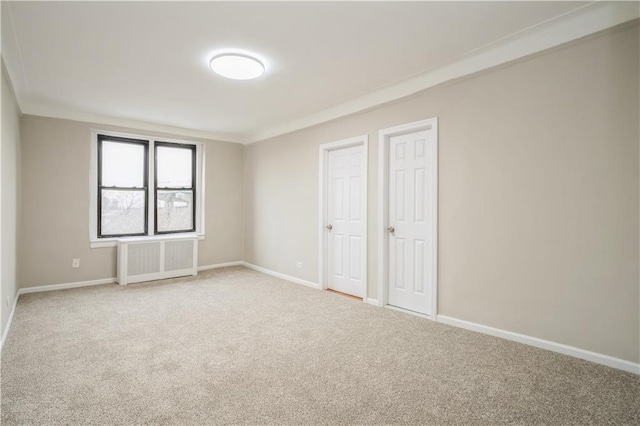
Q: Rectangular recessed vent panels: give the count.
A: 2